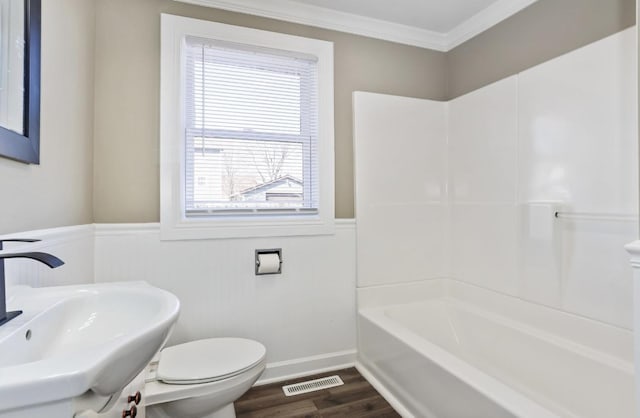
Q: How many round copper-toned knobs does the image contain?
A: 2